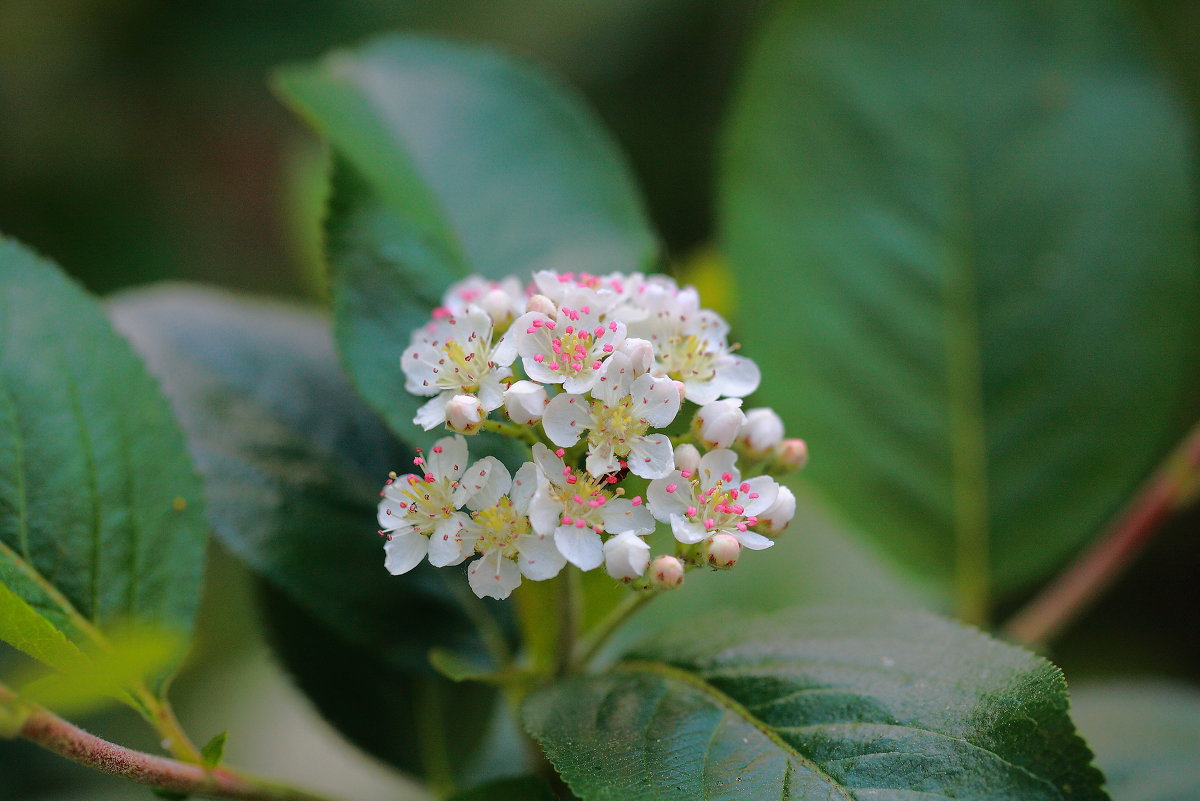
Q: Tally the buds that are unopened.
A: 14